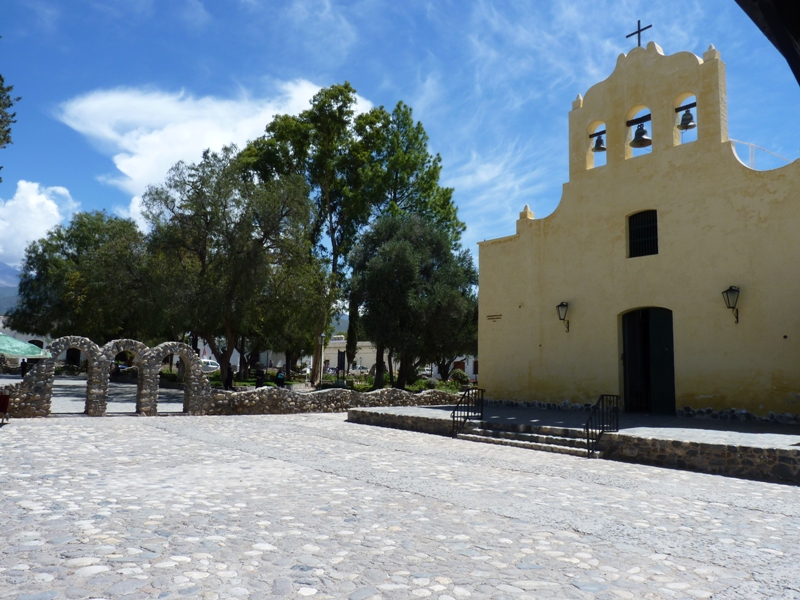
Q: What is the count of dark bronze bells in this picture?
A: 3